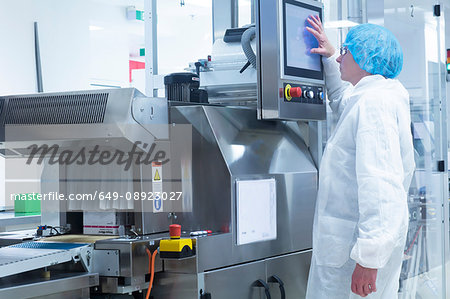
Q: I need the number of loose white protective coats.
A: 1